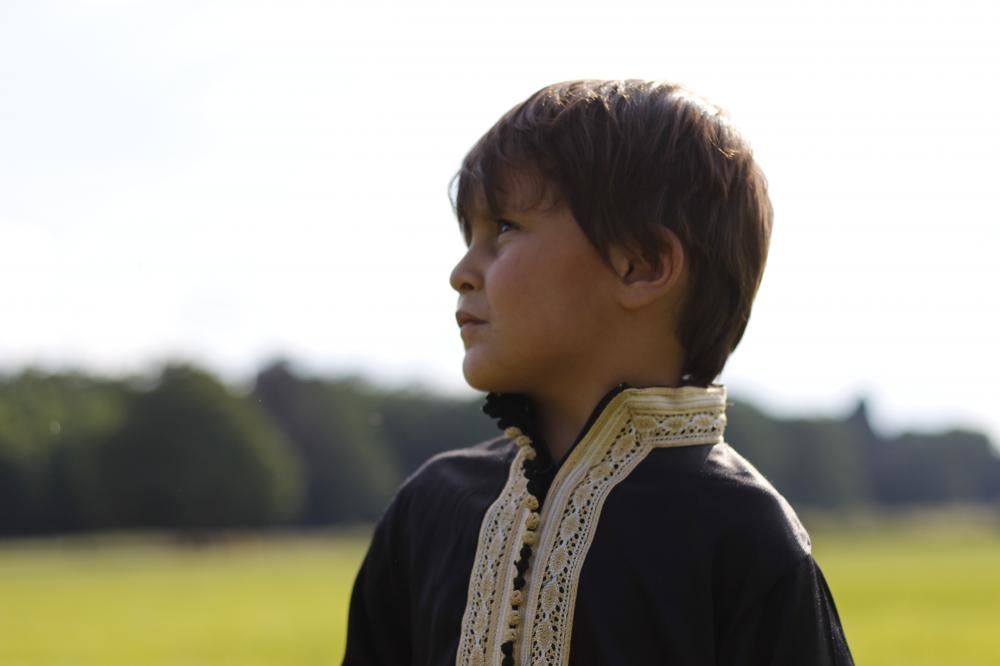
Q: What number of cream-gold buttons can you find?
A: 9